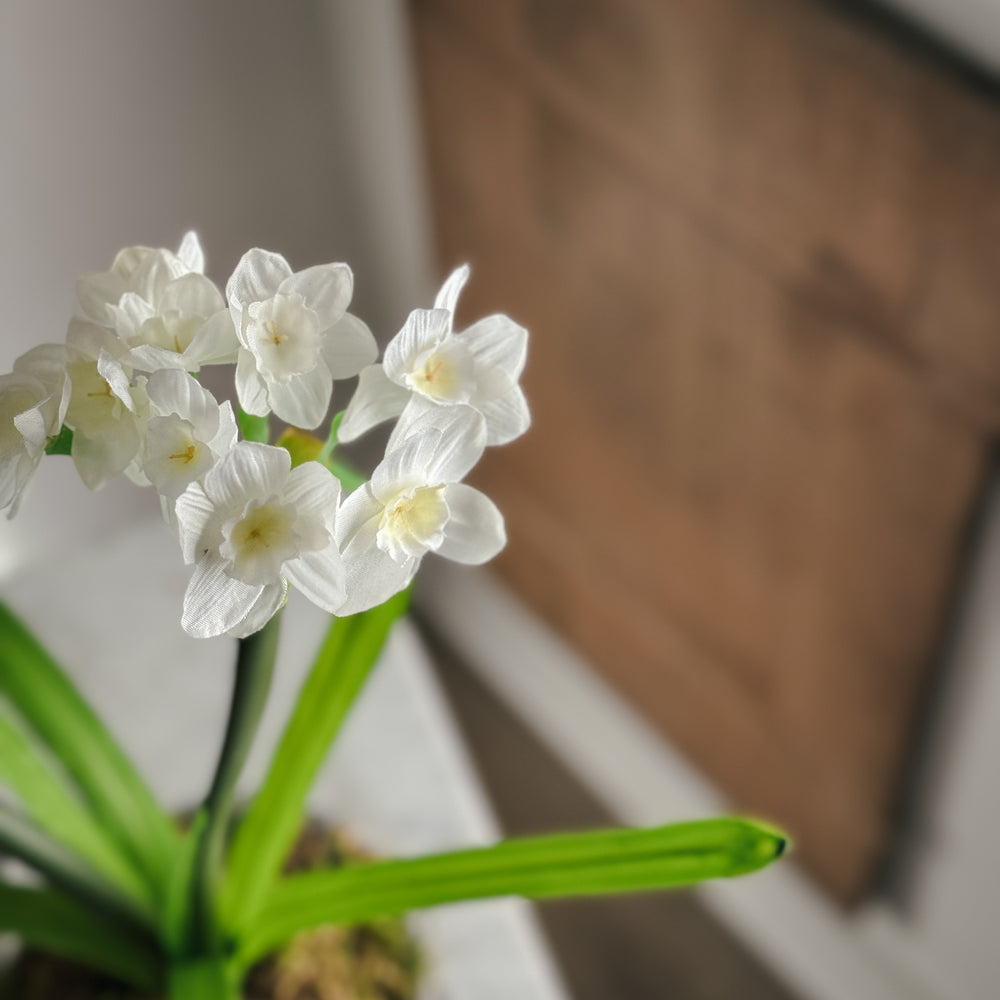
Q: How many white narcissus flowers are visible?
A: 8